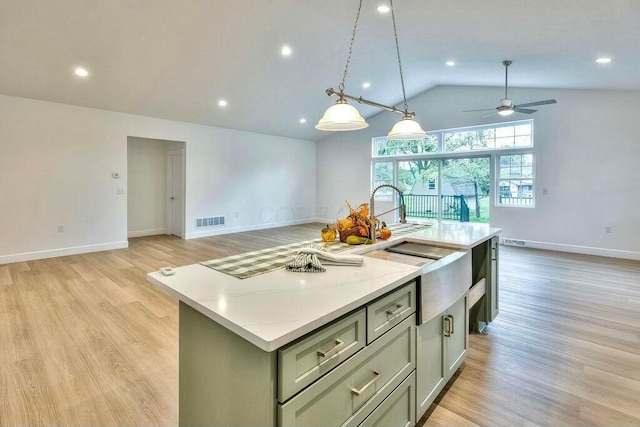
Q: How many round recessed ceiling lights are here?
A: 8